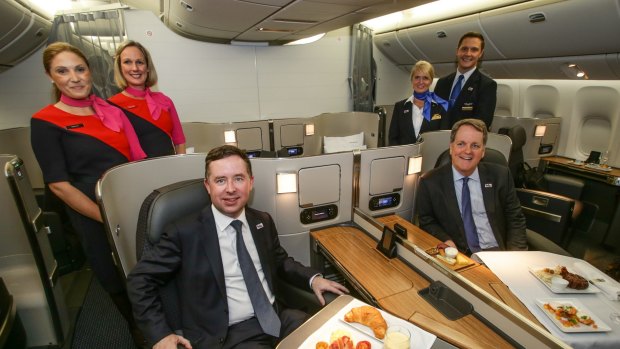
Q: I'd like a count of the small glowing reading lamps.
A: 5